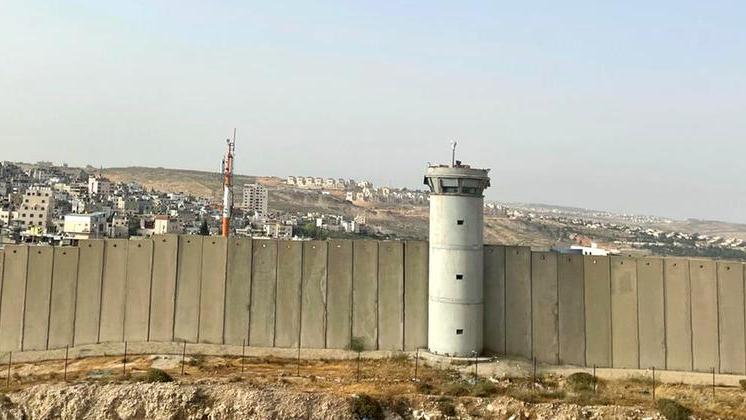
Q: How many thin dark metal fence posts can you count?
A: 13